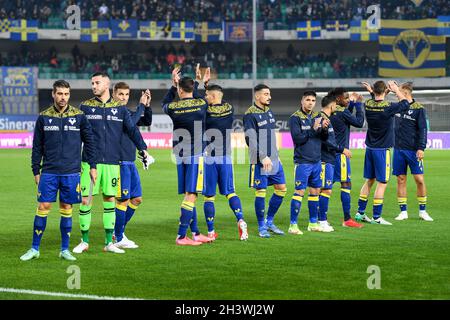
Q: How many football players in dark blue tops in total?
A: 11